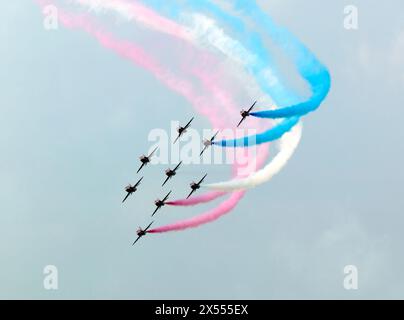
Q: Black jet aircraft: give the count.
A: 9